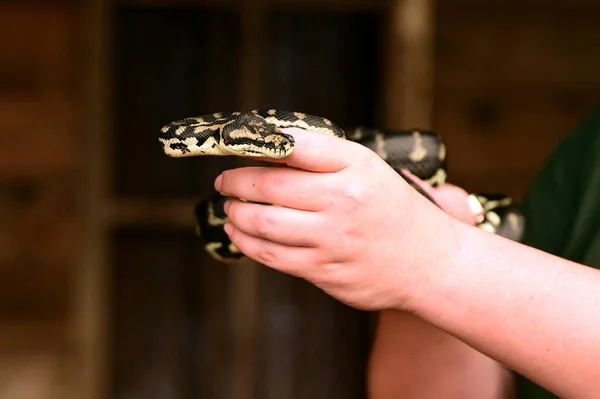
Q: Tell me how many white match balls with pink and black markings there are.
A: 0